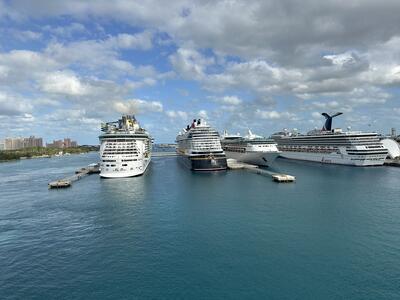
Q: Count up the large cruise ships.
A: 4